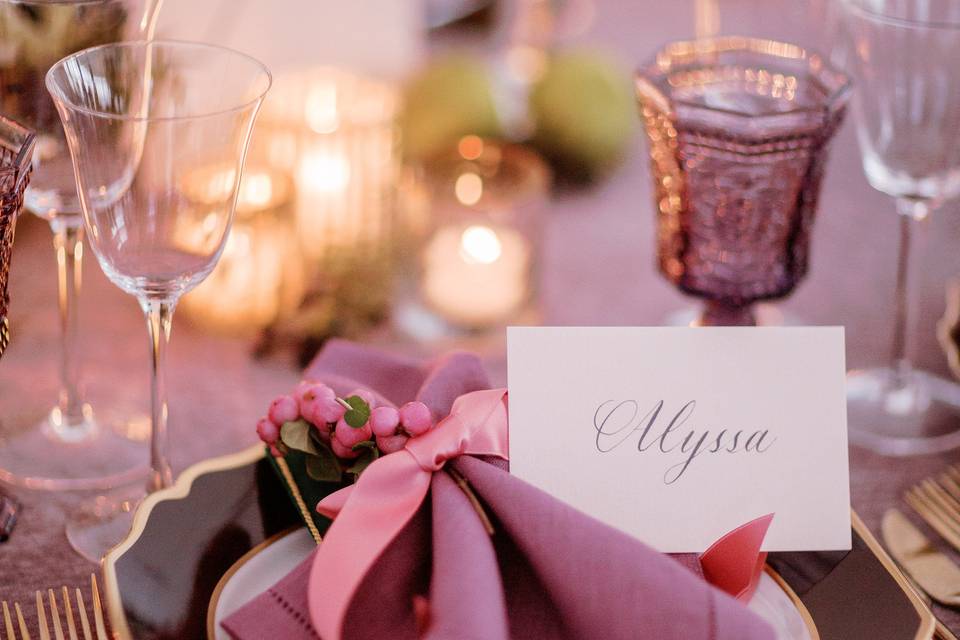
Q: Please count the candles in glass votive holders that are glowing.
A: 3